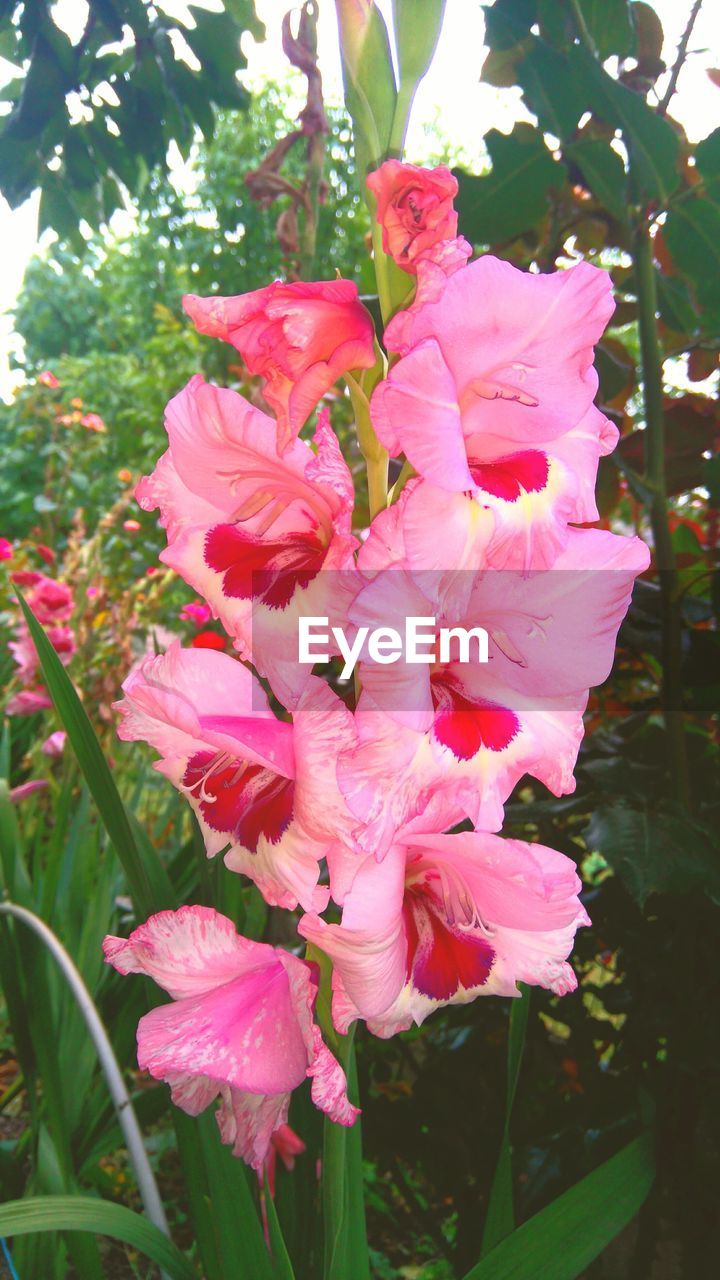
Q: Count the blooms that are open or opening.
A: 8